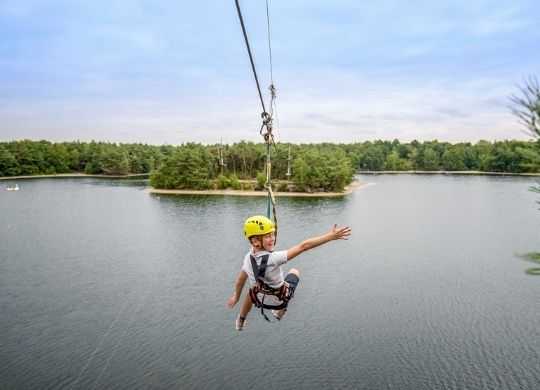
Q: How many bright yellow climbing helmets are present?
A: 1